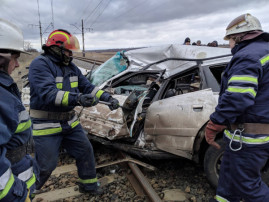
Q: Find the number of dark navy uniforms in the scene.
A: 3